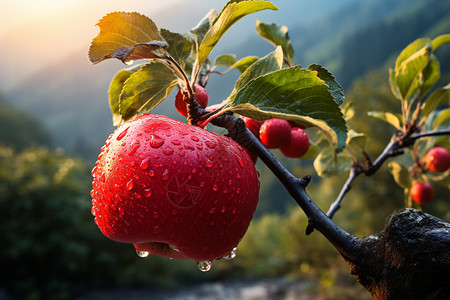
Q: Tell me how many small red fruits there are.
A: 6